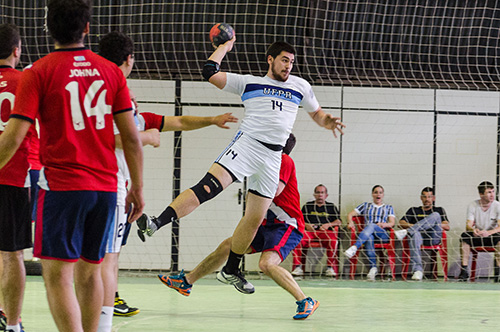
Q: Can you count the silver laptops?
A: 0